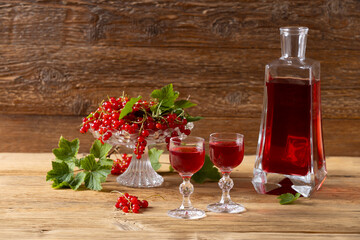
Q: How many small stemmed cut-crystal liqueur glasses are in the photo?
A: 2